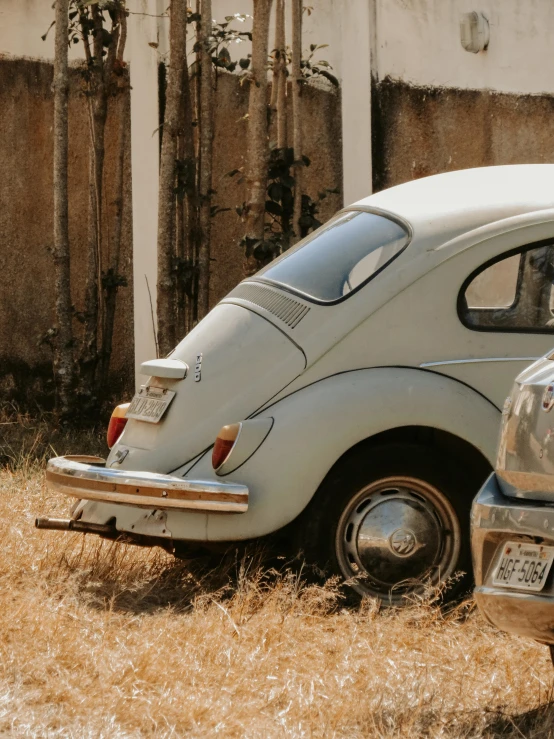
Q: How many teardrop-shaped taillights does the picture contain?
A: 2